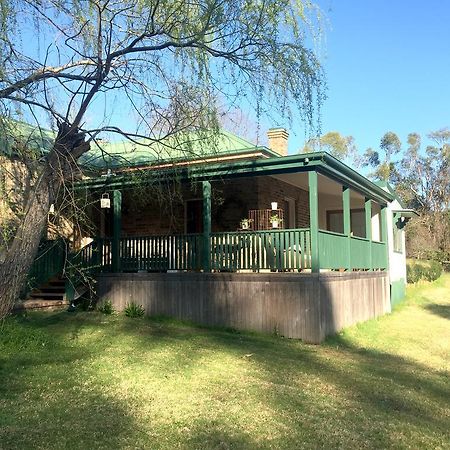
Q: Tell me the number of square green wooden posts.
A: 6